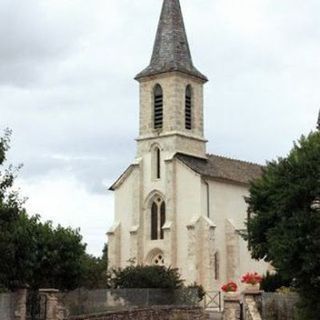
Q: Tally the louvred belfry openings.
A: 2